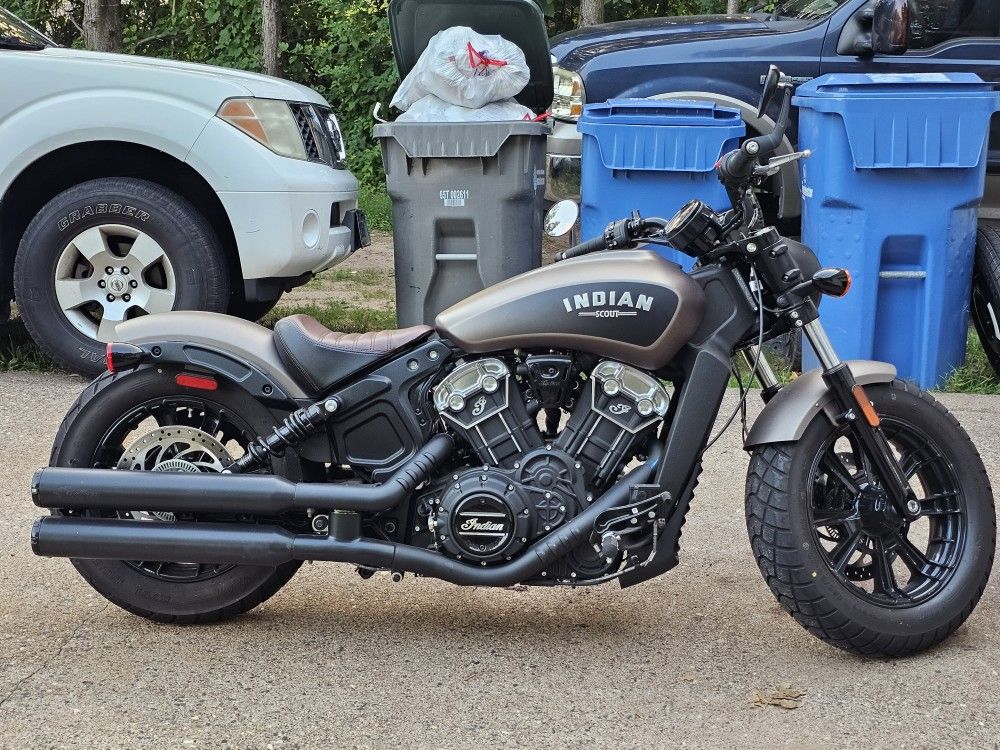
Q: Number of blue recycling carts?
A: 2